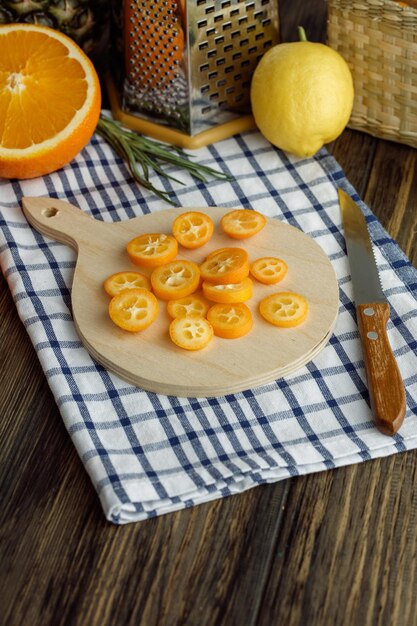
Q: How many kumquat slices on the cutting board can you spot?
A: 13